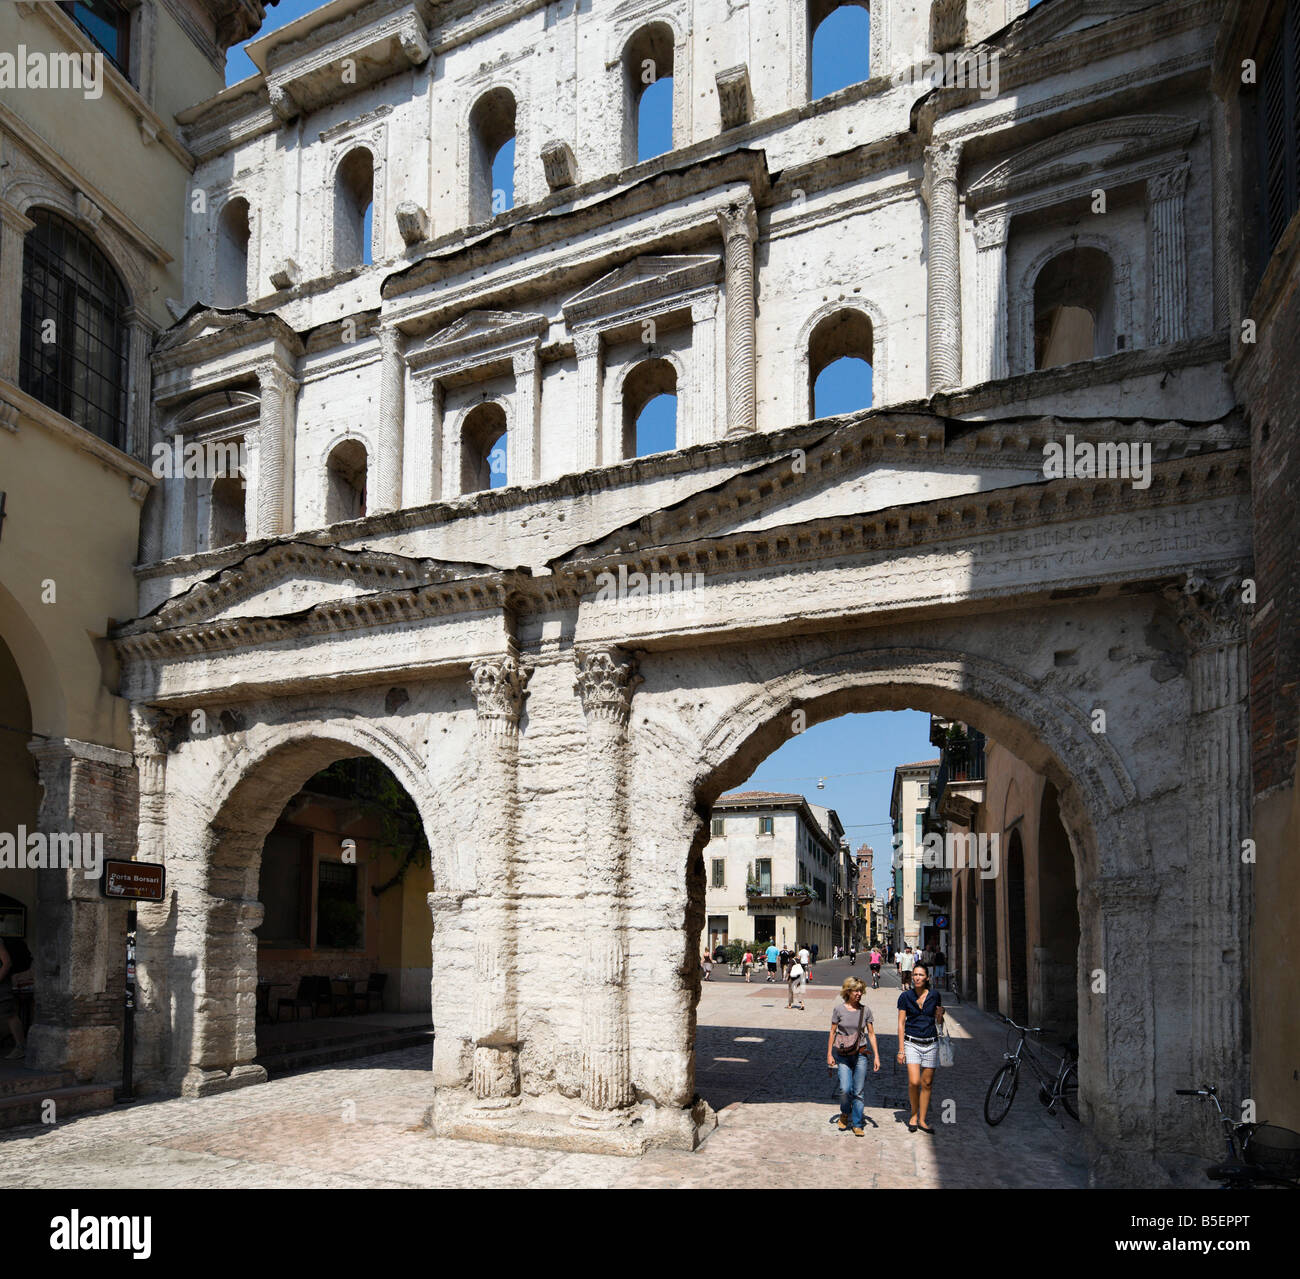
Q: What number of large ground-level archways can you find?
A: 2